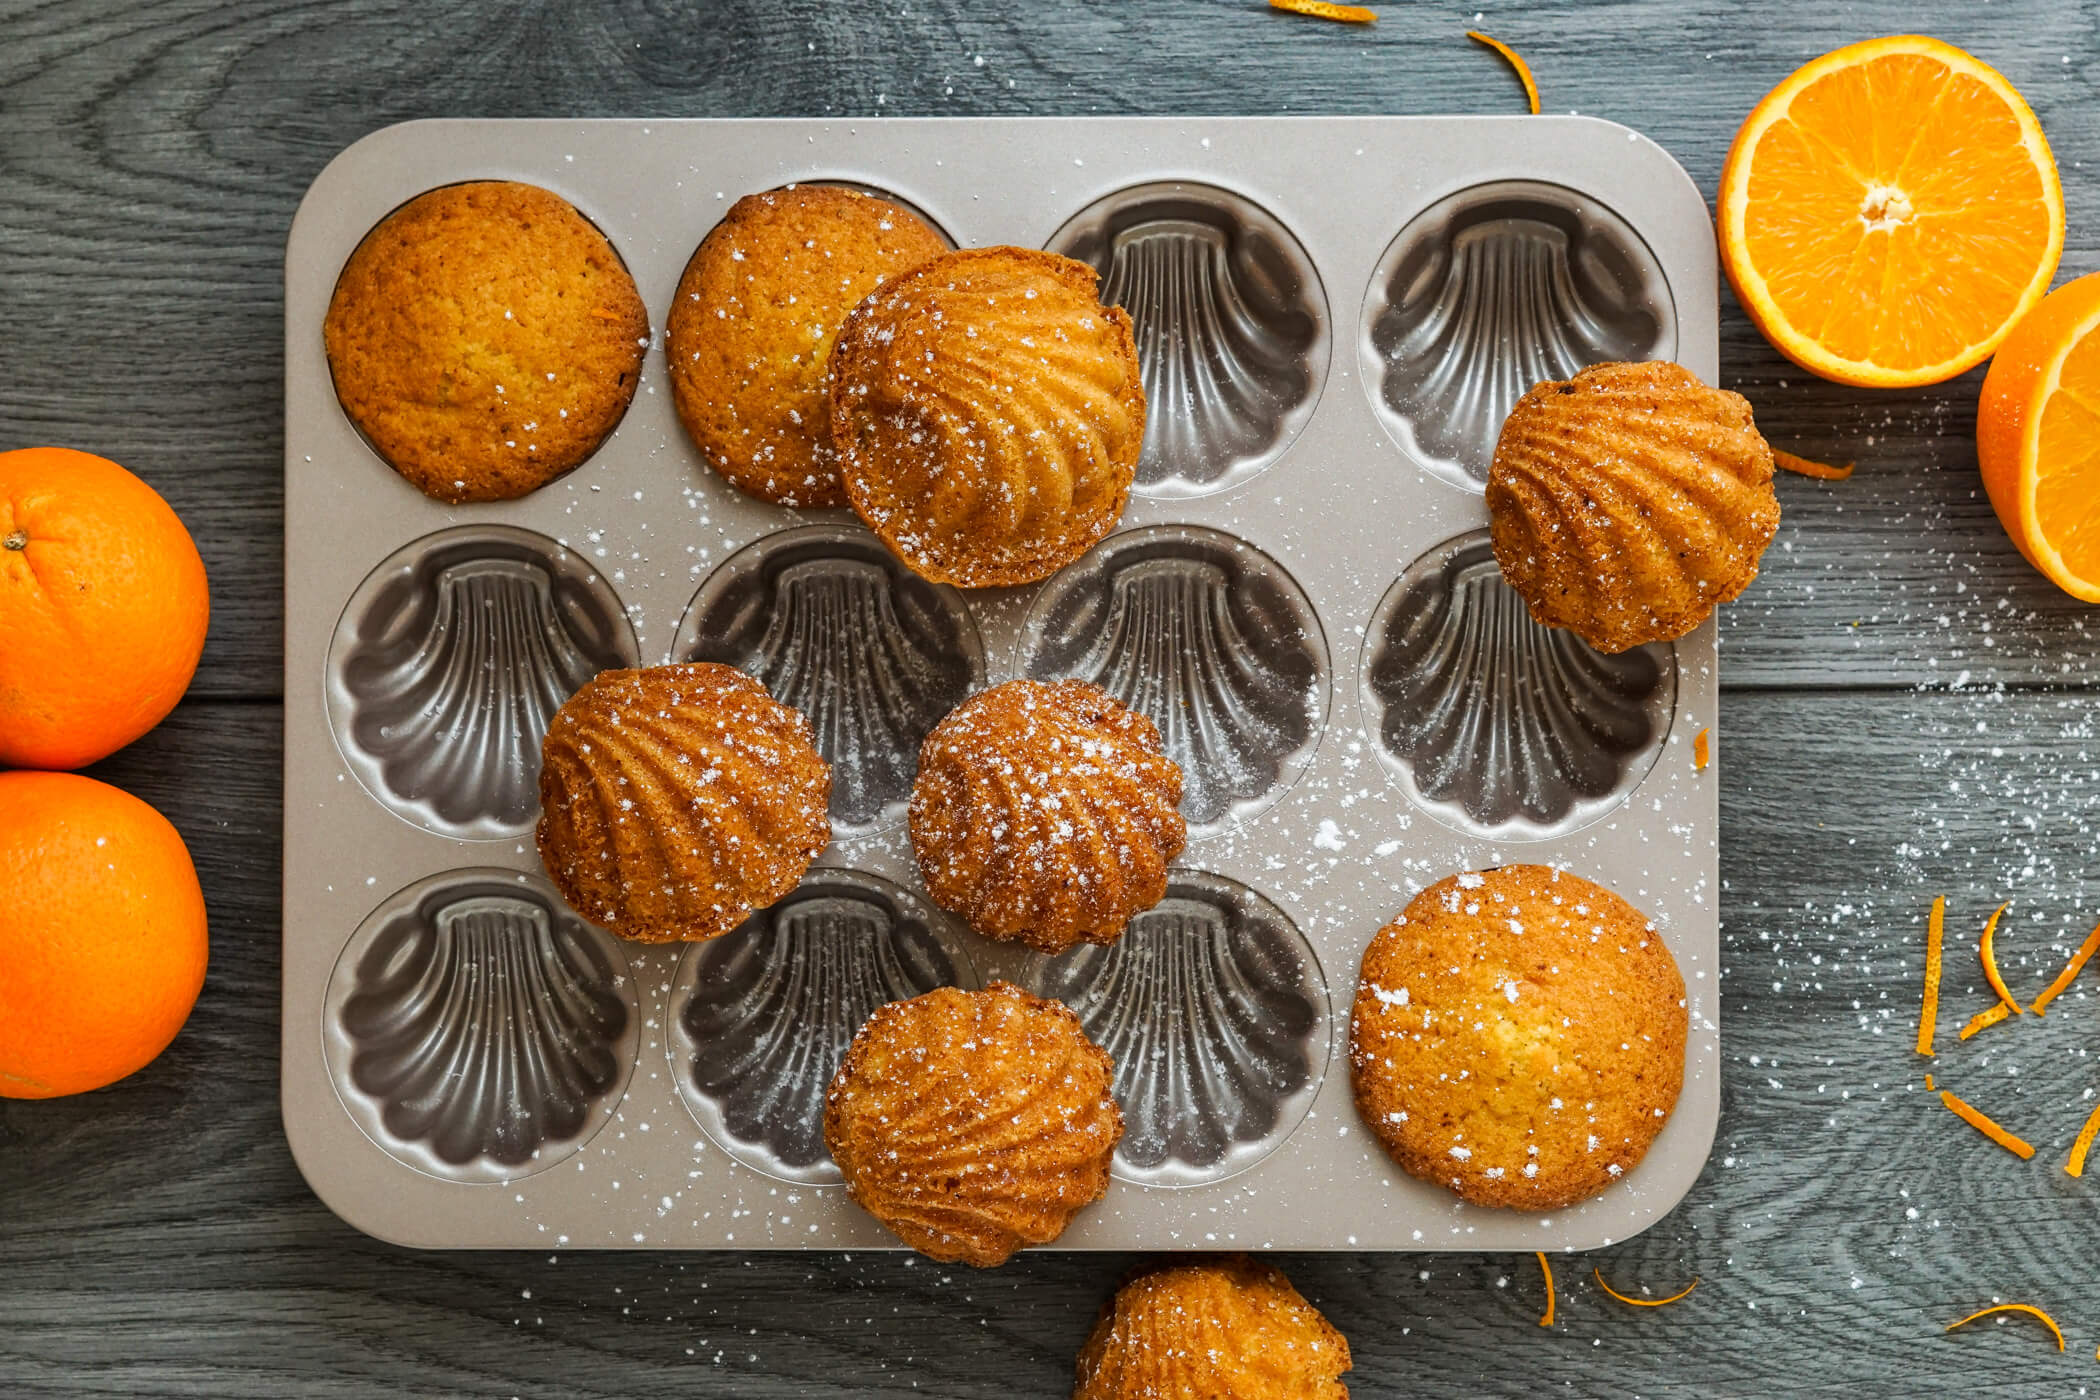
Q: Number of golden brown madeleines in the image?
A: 9